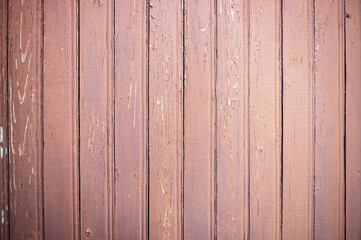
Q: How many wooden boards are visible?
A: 12